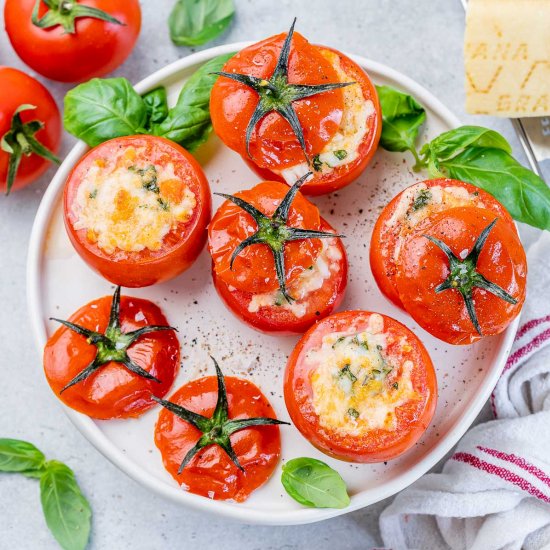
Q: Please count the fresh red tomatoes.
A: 2